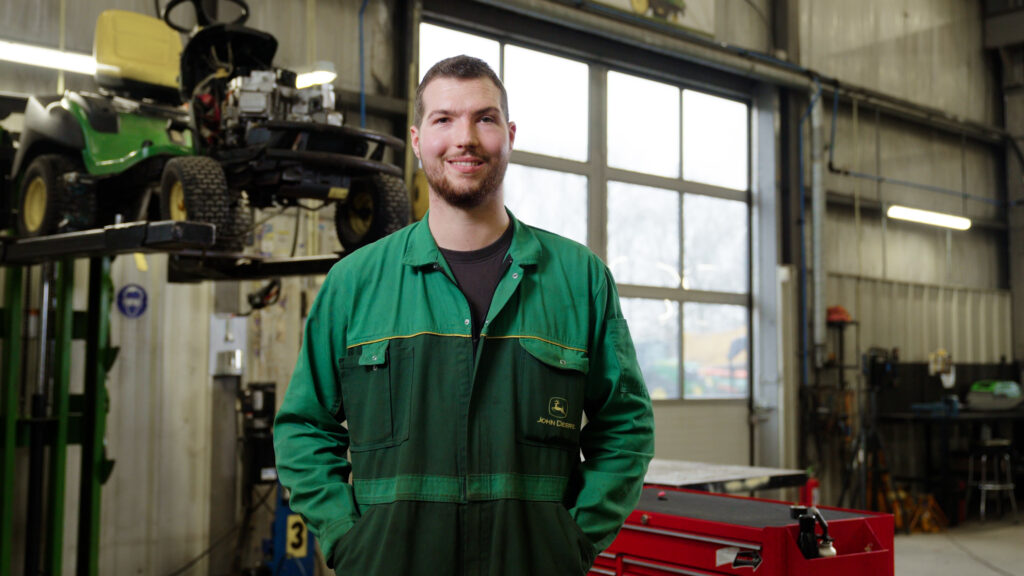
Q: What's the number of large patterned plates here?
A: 0